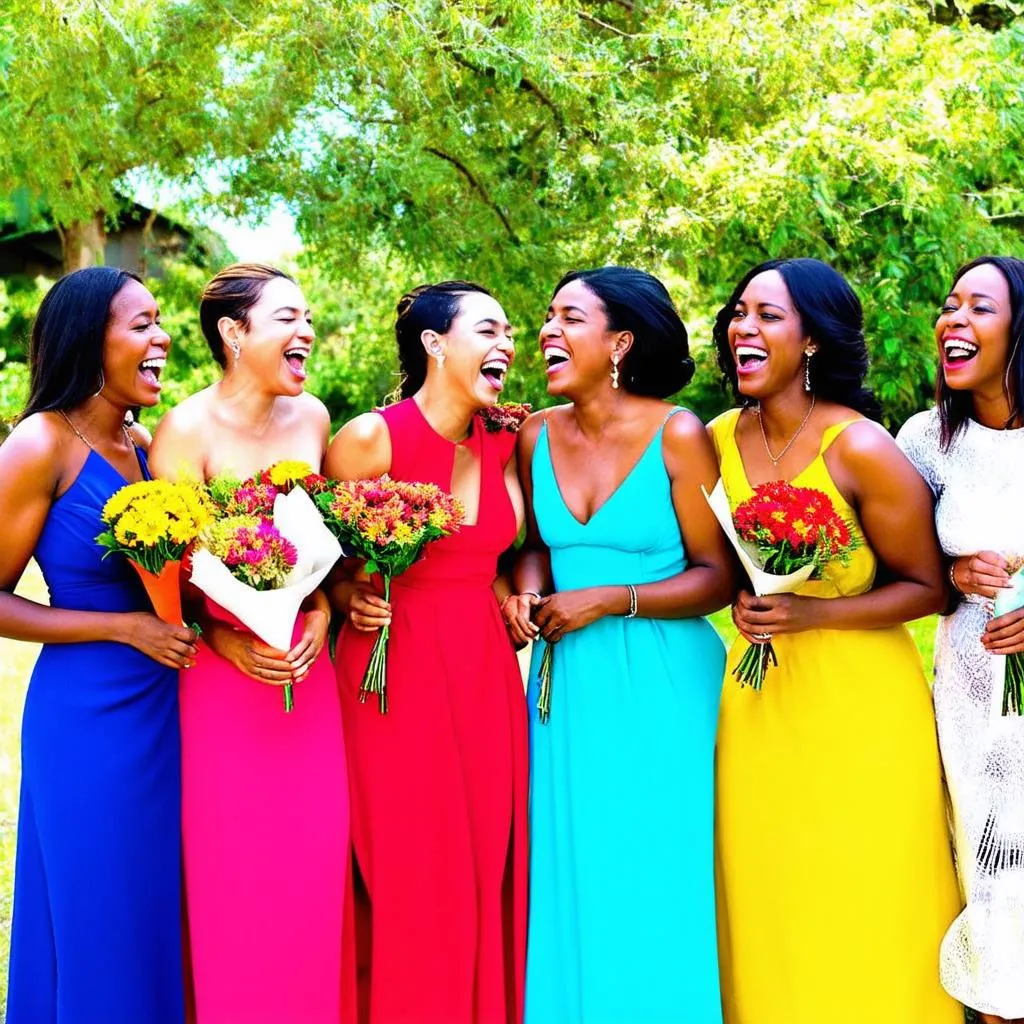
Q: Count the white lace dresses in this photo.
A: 1